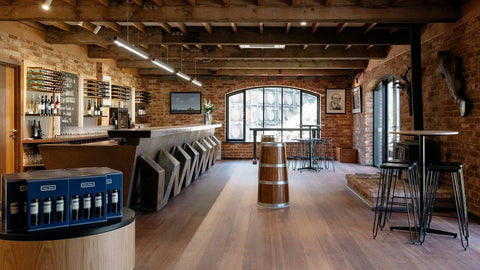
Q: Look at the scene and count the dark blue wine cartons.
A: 4